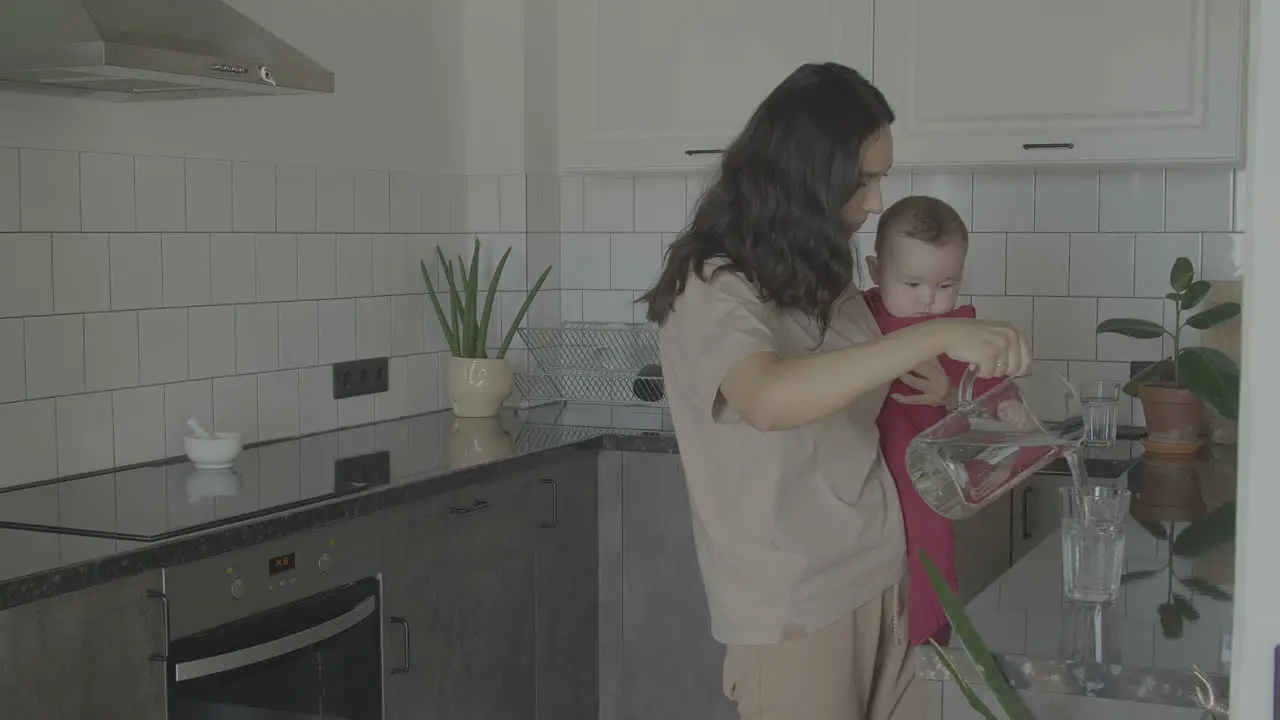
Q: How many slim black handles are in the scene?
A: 7